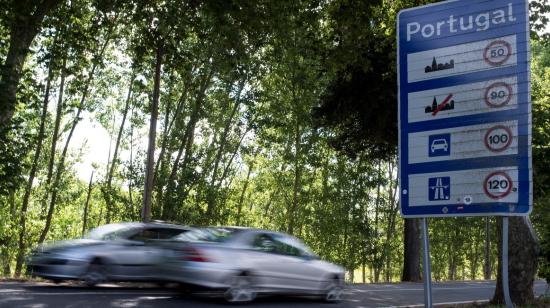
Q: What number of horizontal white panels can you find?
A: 4